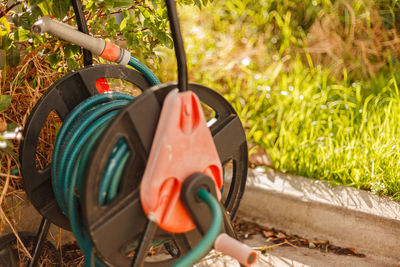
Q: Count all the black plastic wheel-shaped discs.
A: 2